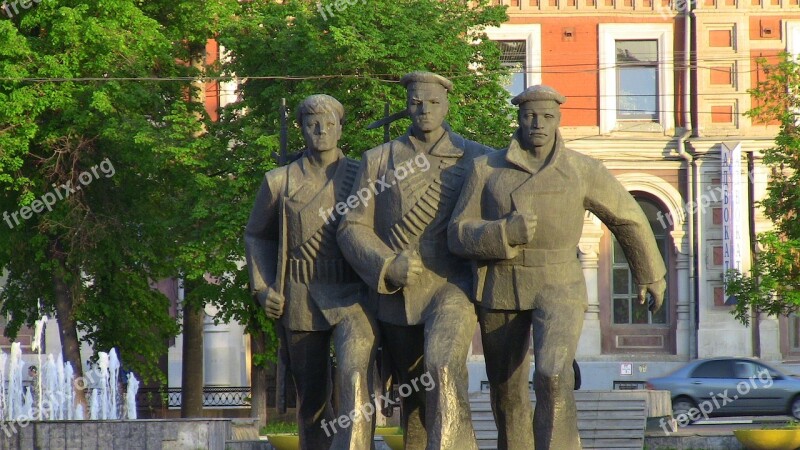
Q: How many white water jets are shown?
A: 12